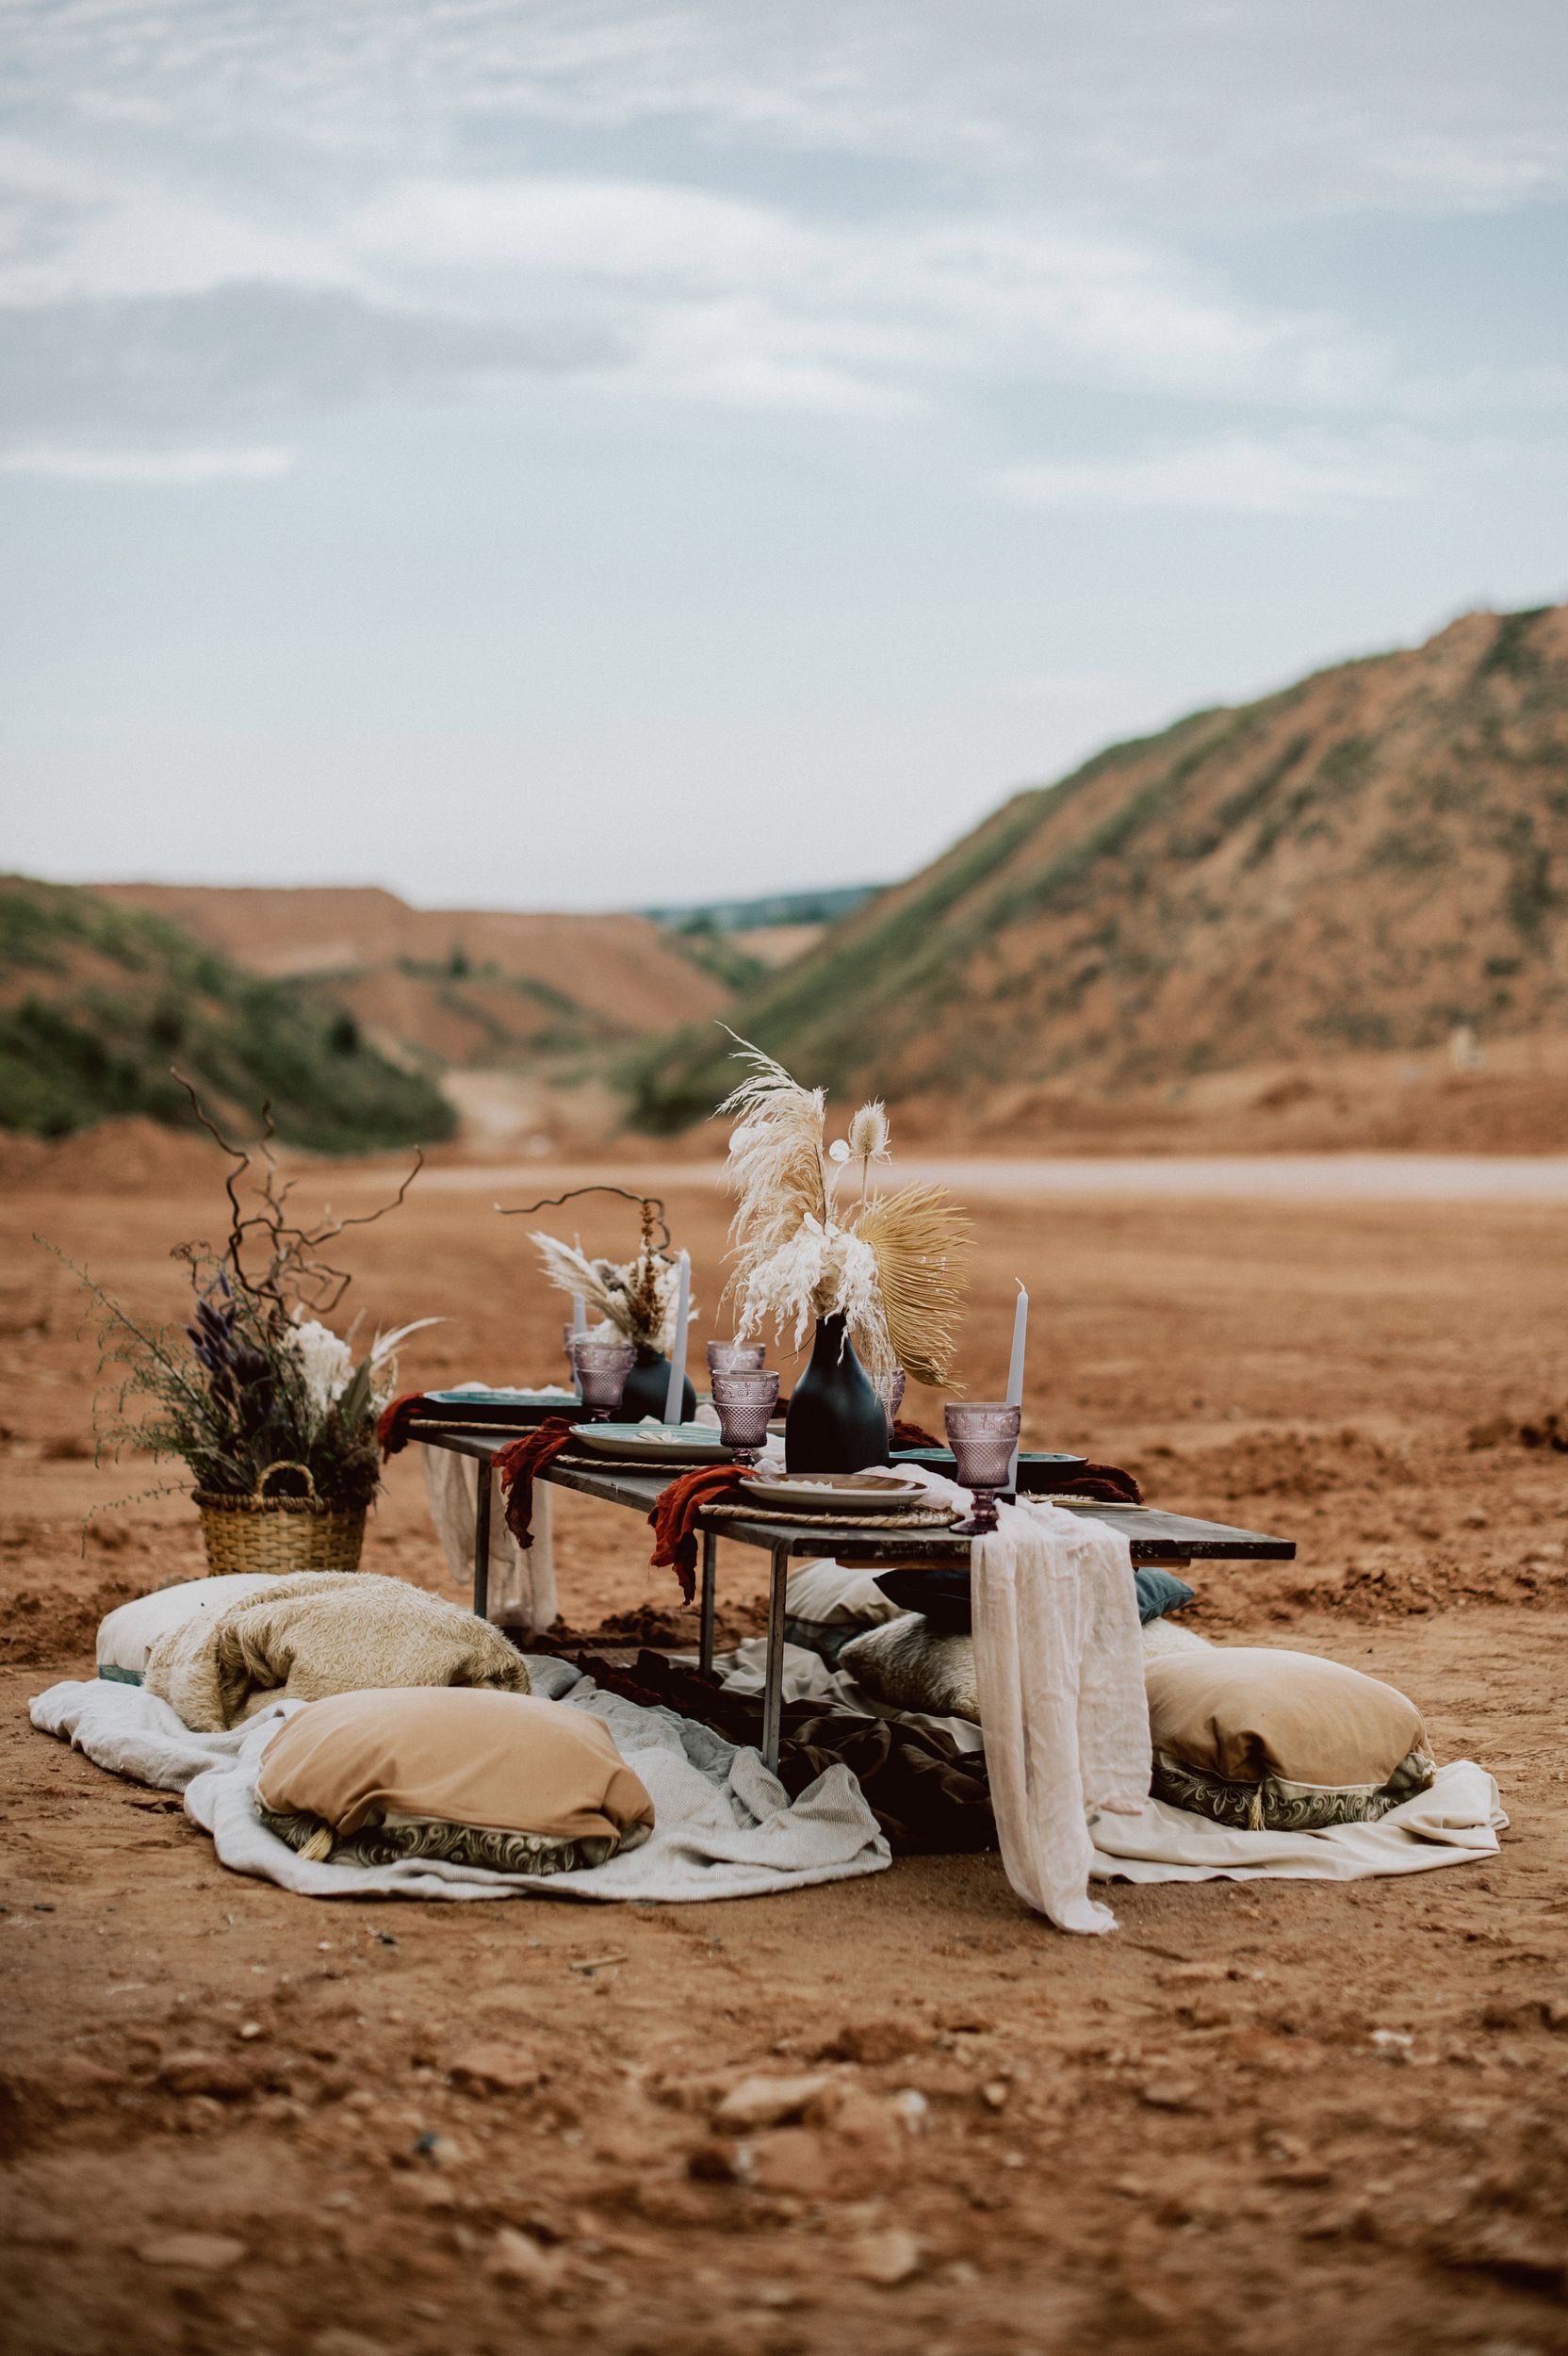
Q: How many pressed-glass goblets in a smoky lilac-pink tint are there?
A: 6